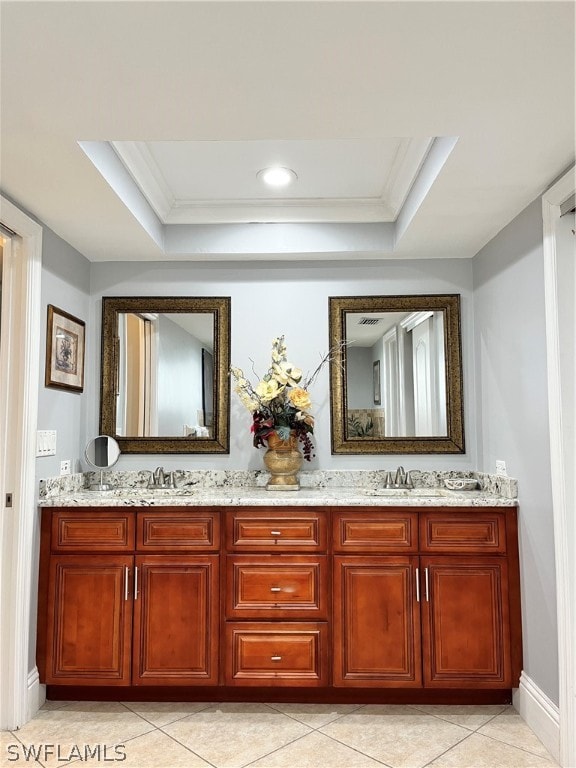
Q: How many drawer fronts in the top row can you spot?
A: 5